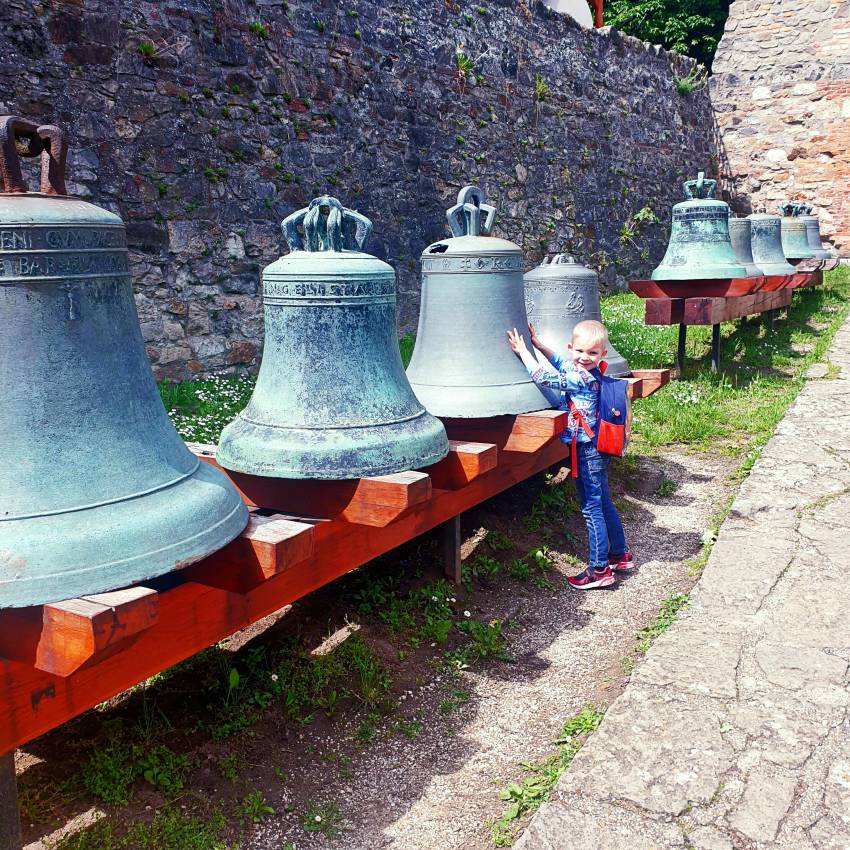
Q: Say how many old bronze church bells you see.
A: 9